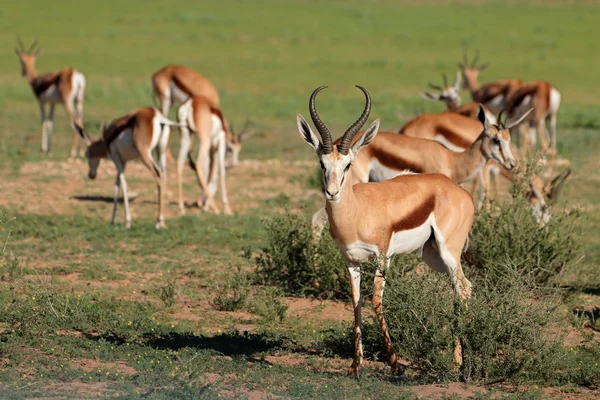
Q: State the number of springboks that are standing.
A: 10